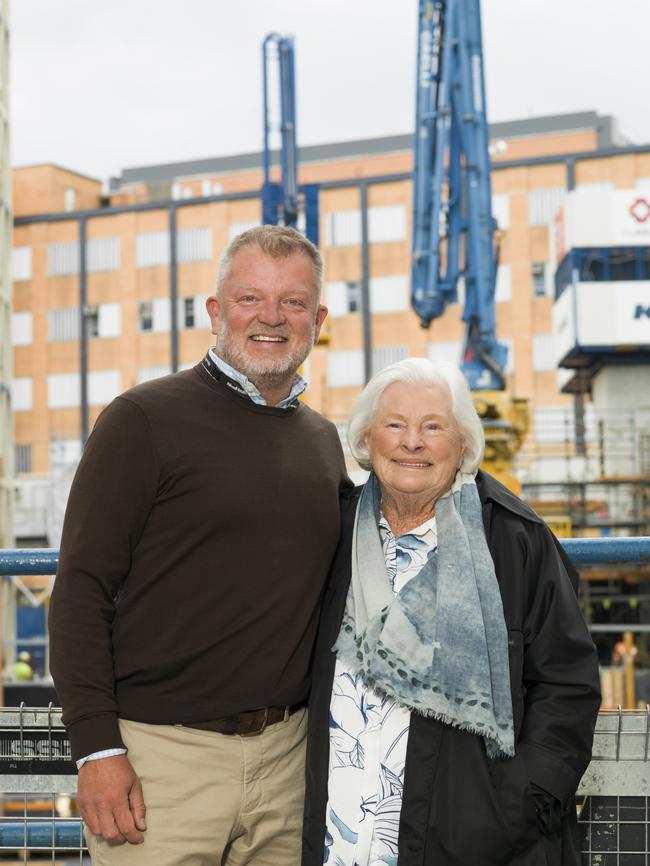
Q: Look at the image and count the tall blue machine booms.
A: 2